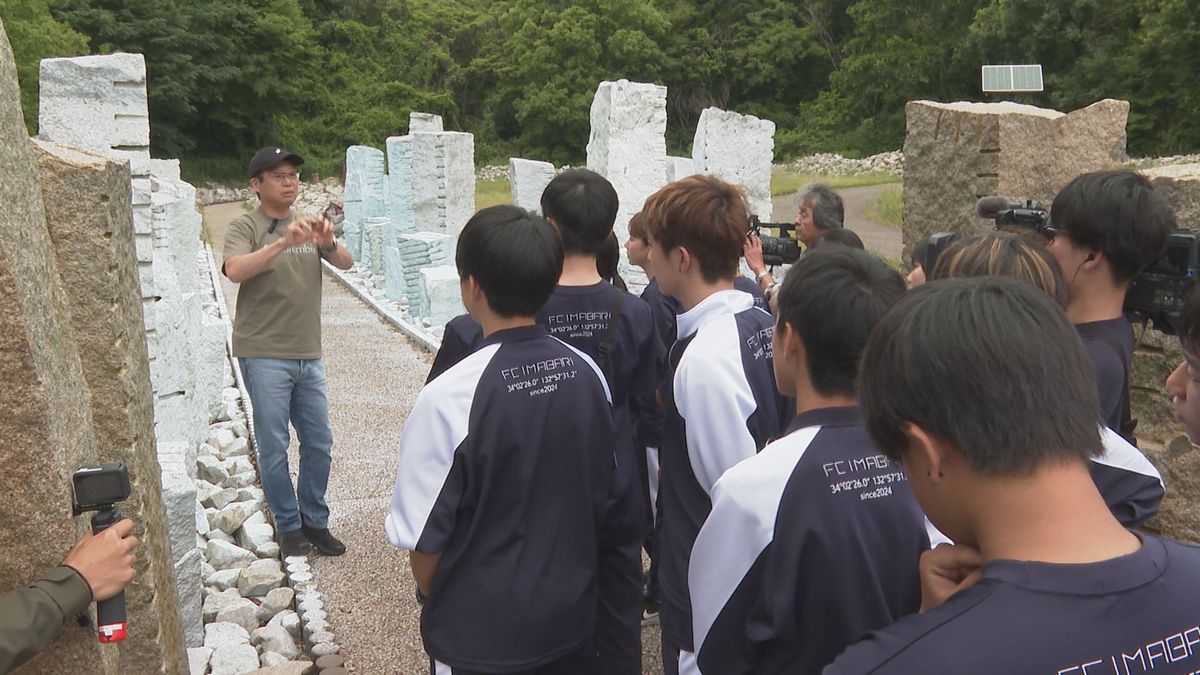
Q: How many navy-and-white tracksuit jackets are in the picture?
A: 4